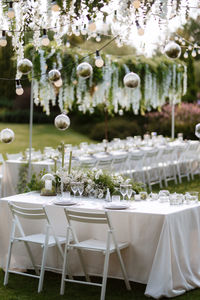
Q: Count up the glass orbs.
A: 8